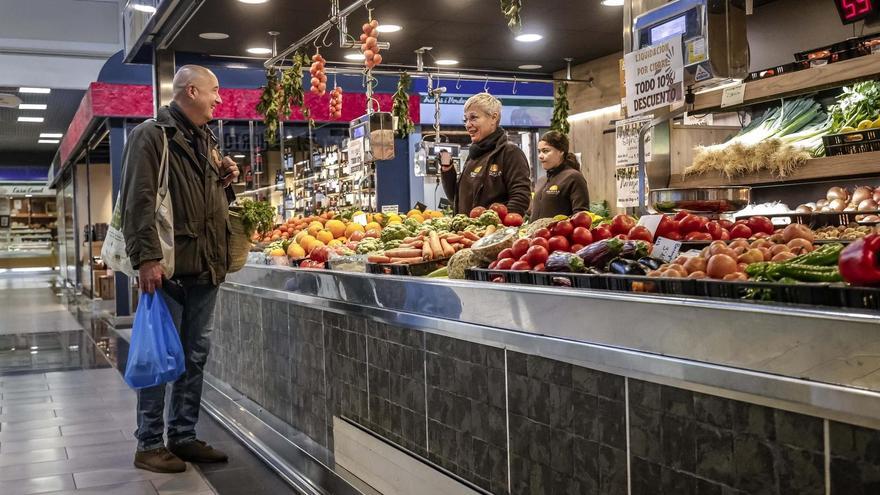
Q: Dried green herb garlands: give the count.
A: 5